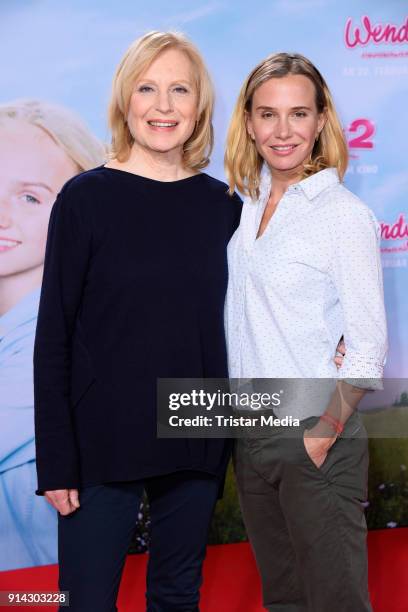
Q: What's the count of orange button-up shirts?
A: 0